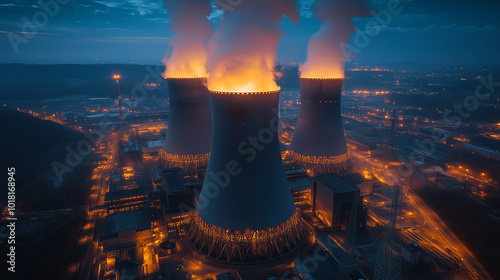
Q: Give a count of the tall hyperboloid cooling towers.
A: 3